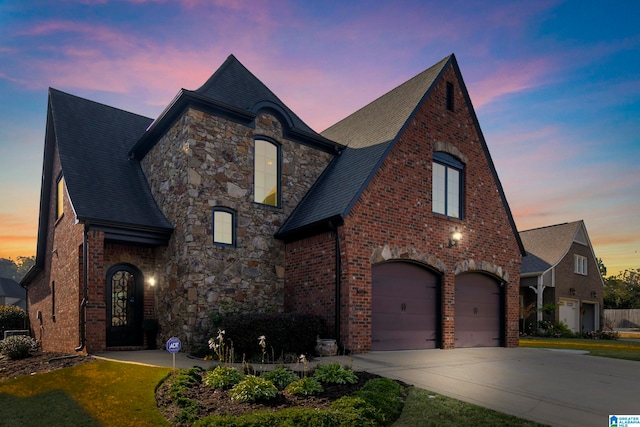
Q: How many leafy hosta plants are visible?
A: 5